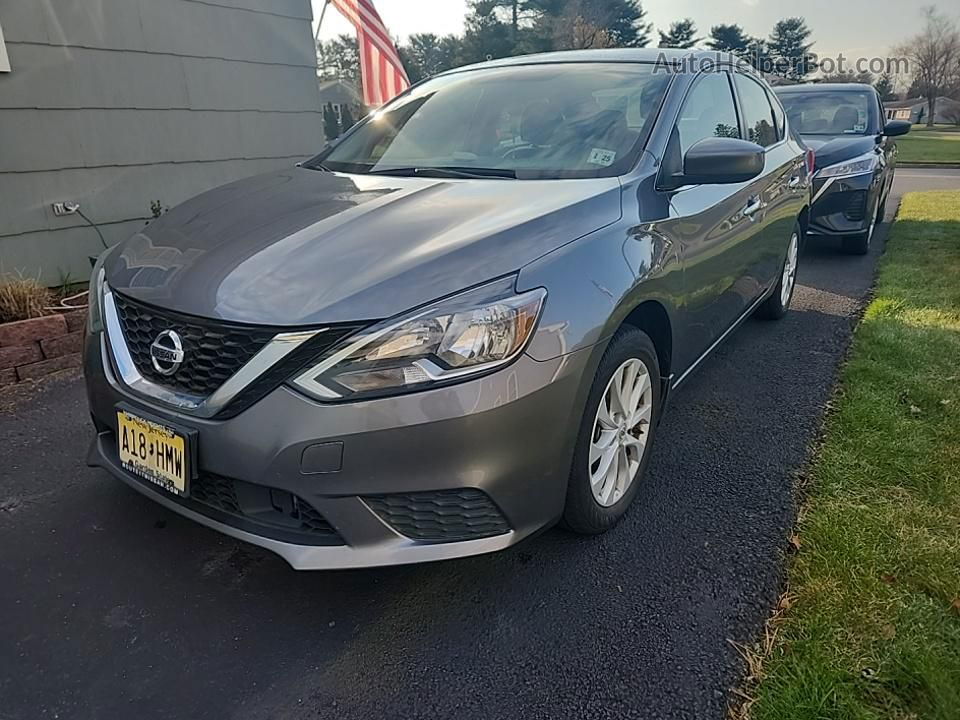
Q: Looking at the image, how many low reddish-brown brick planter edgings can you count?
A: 1